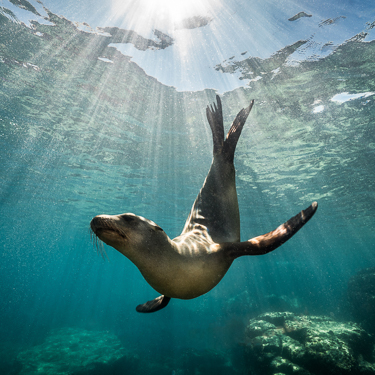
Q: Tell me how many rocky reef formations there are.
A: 2